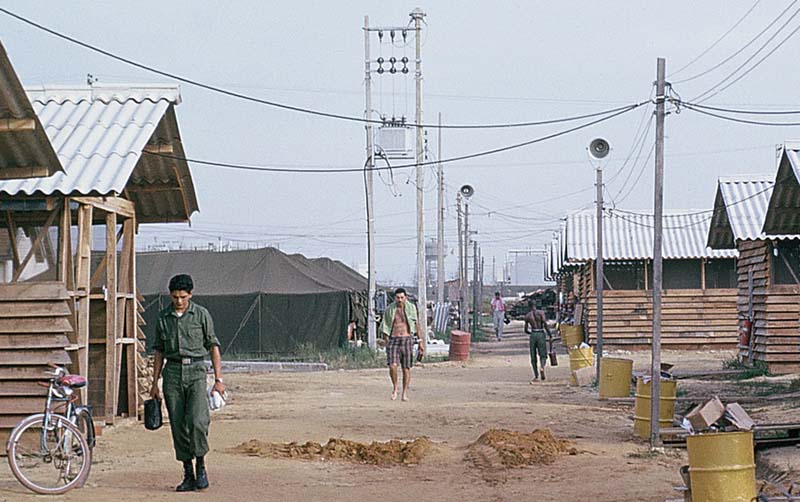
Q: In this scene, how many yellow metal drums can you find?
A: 6